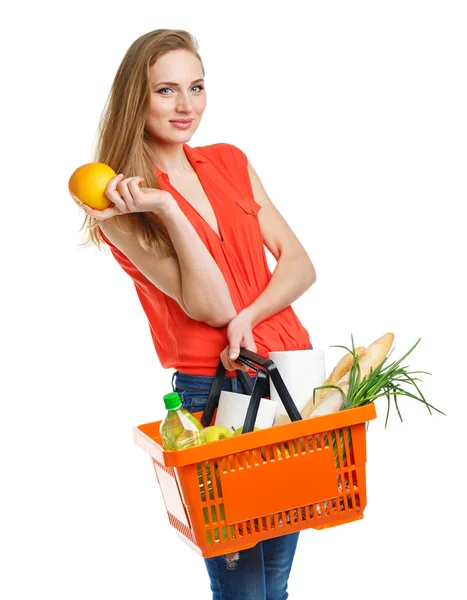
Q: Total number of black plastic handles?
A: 2